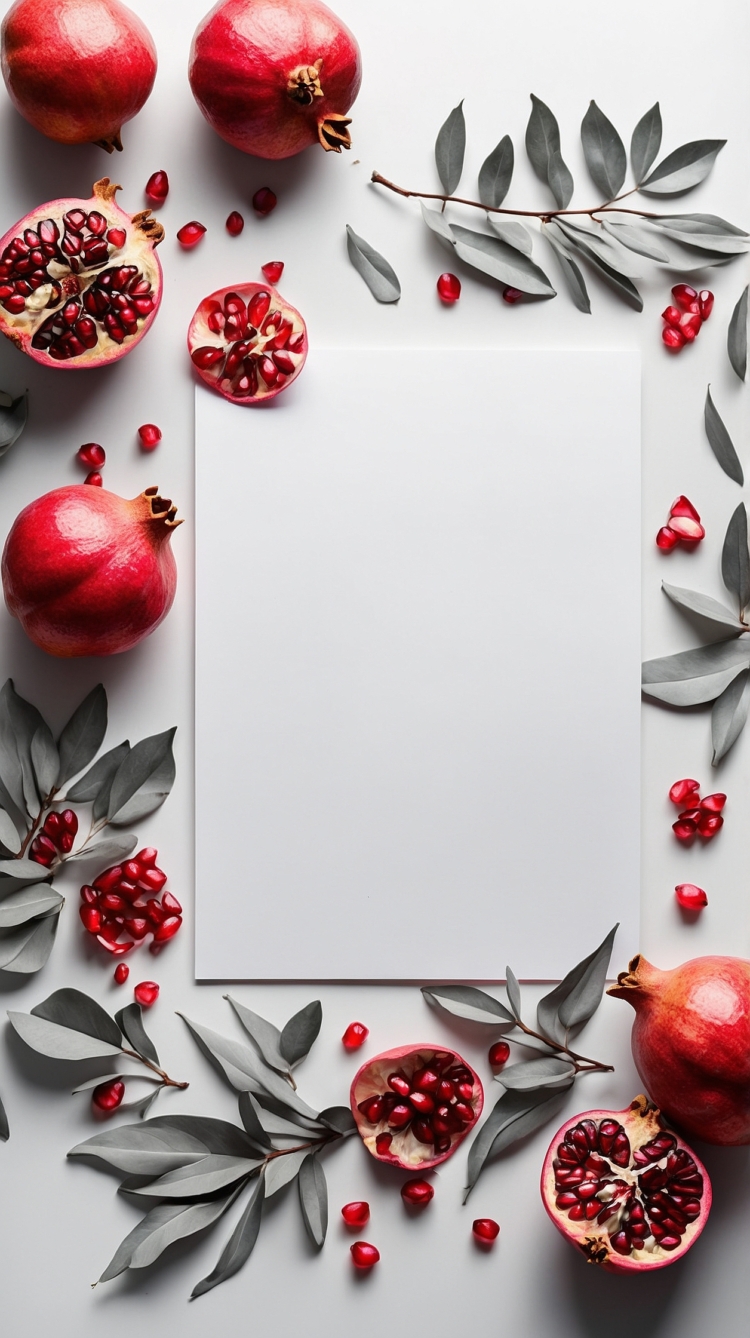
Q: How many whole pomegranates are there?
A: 4